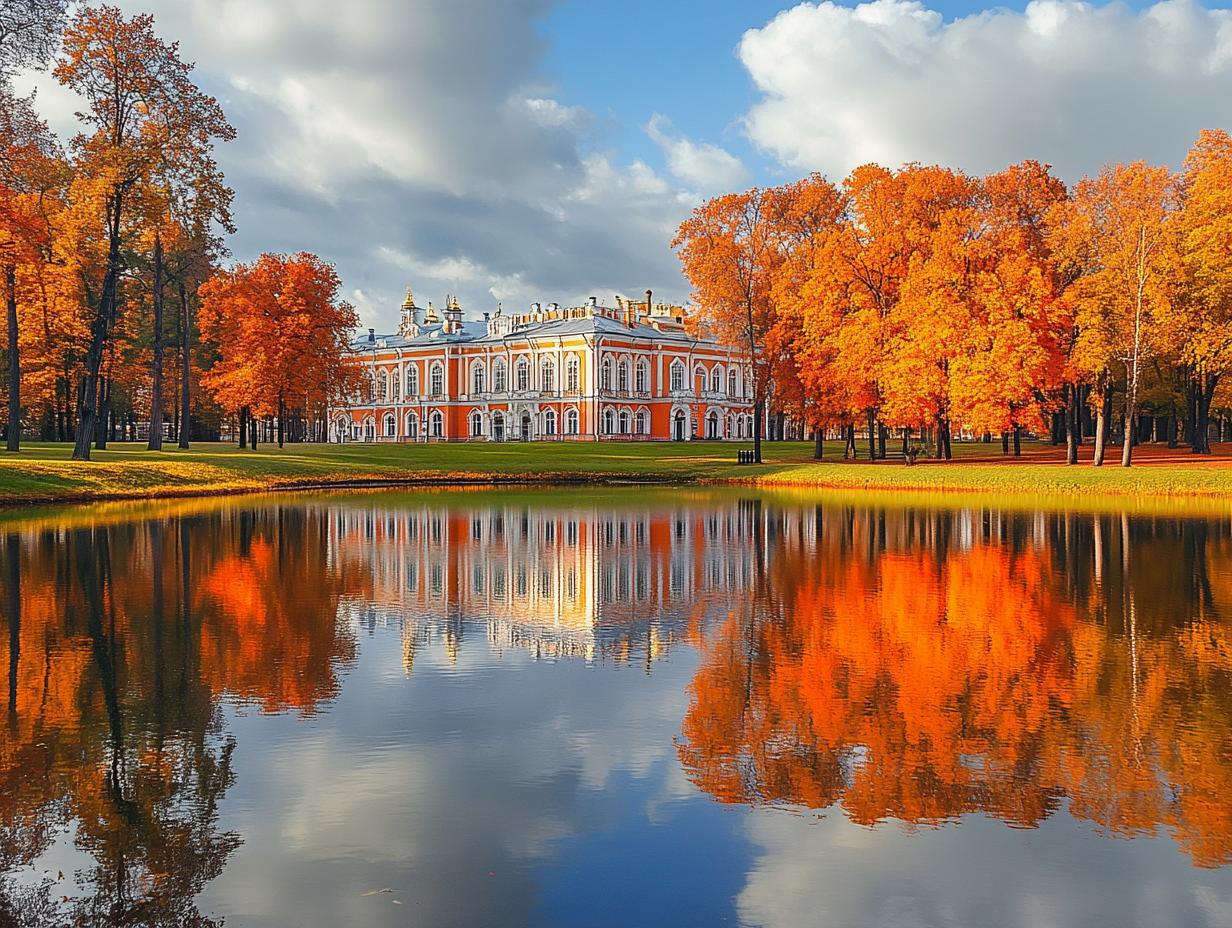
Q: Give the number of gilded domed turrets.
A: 3